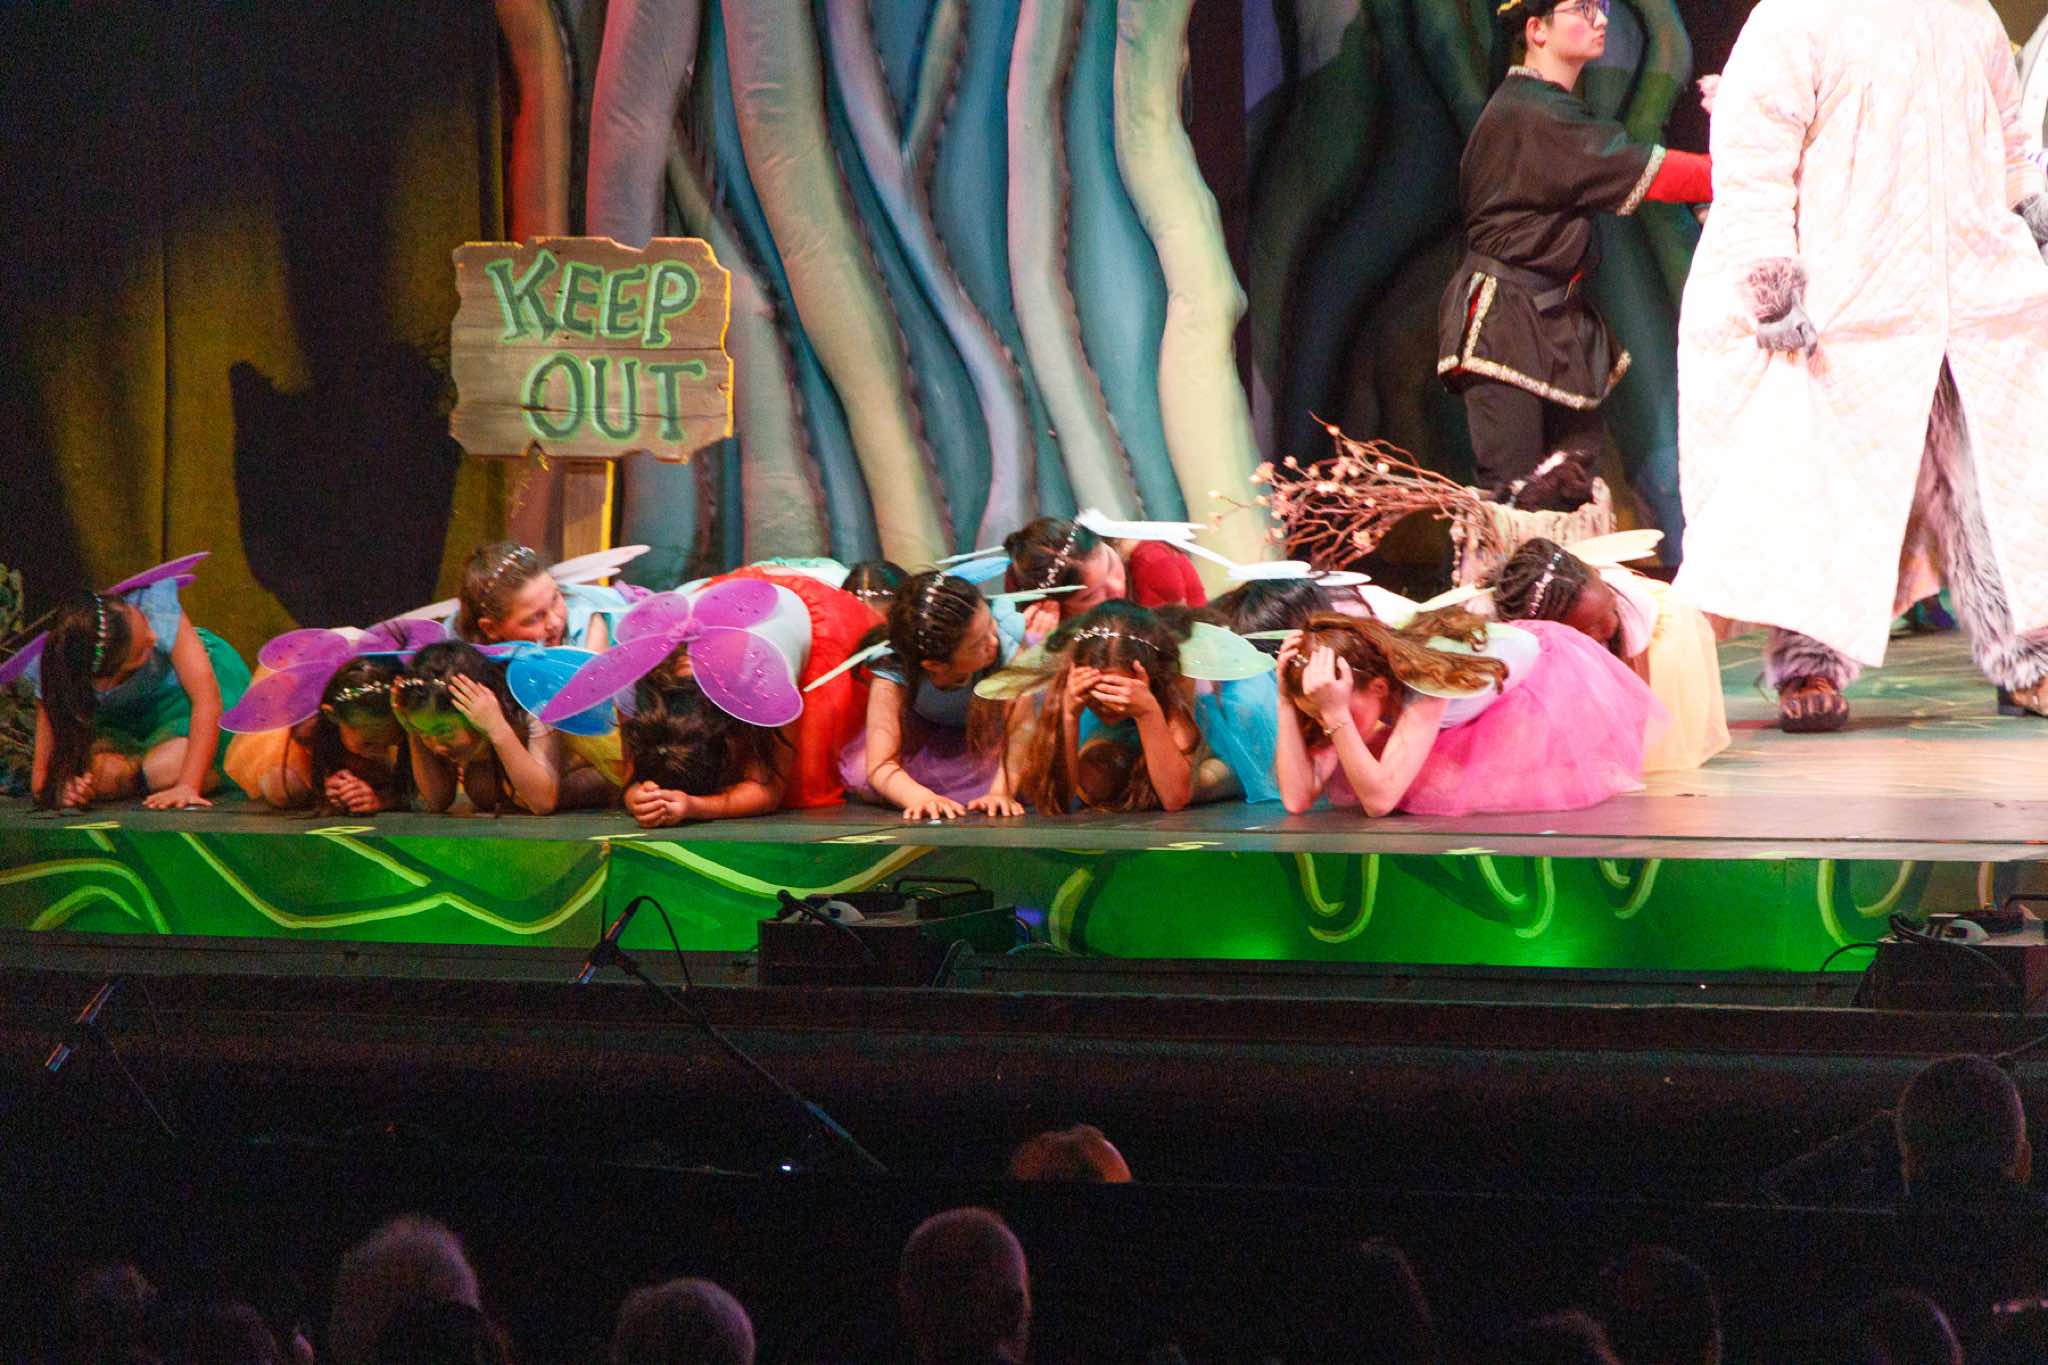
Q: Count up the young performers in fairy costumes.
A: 12